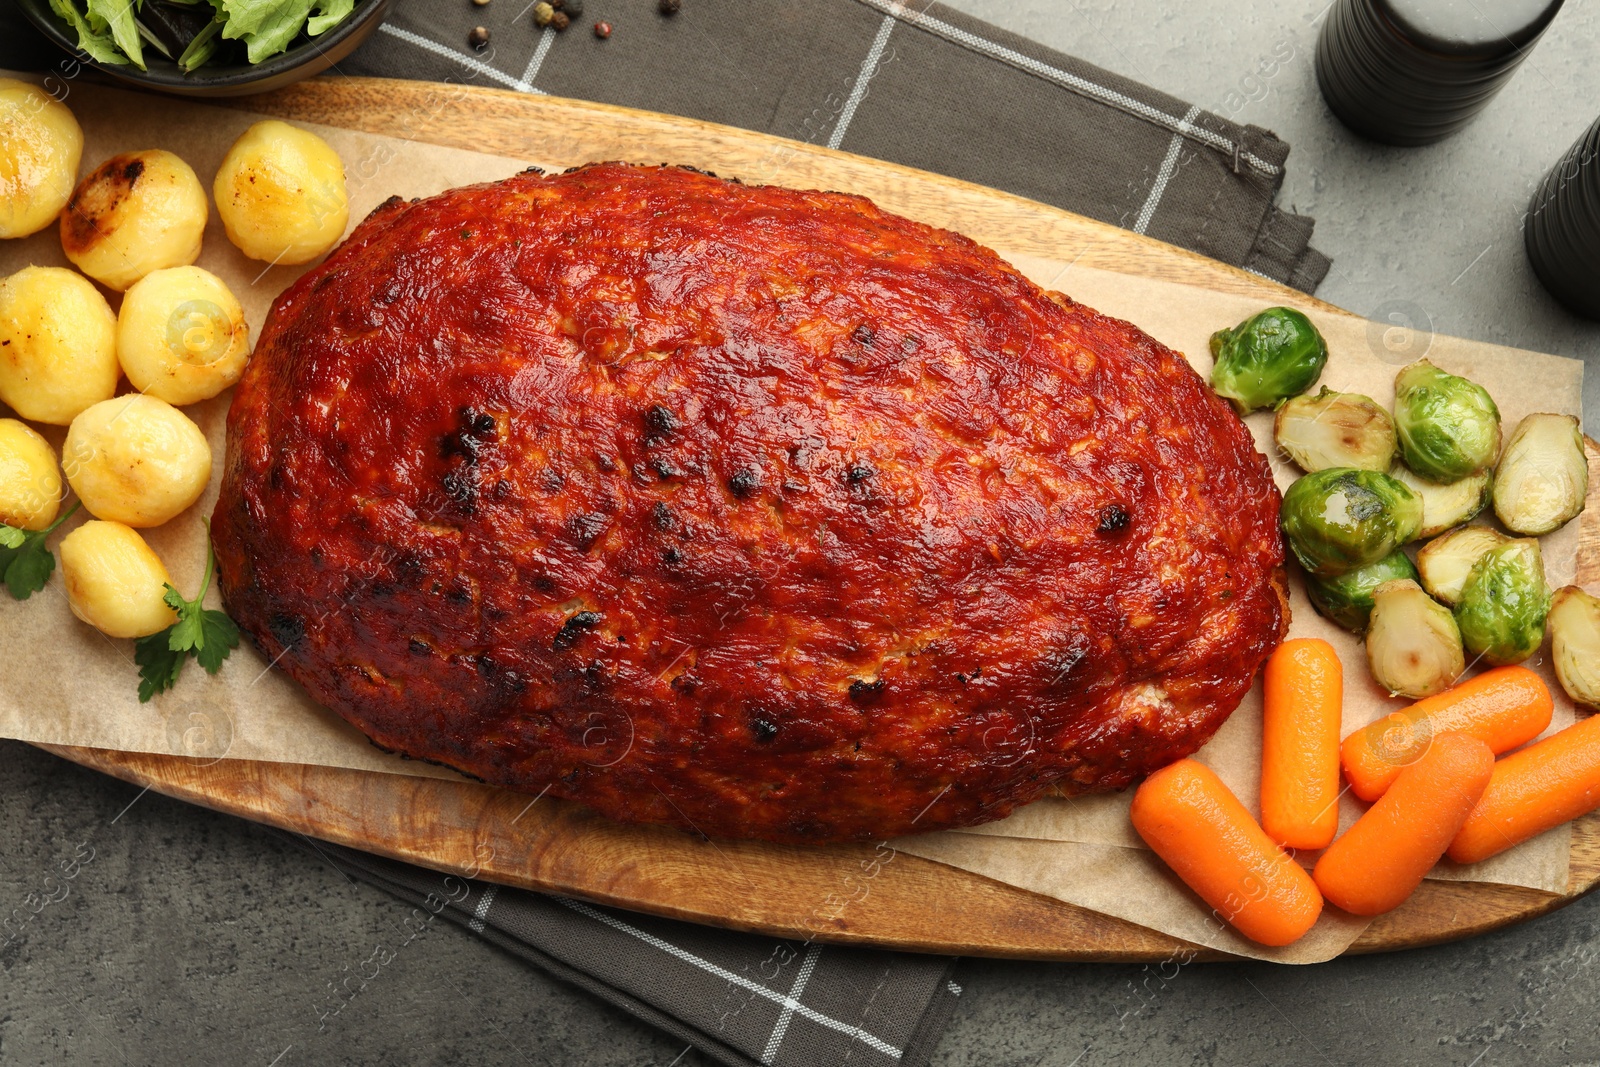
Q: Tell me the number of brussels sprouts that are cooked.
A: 11